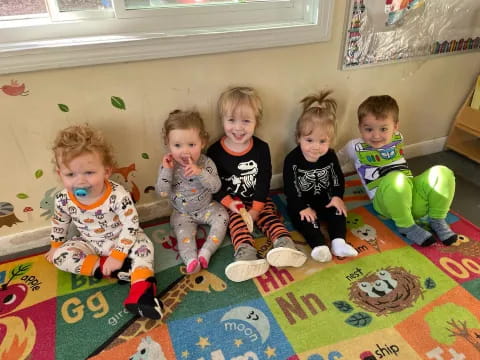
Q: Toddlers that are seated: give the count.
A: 5